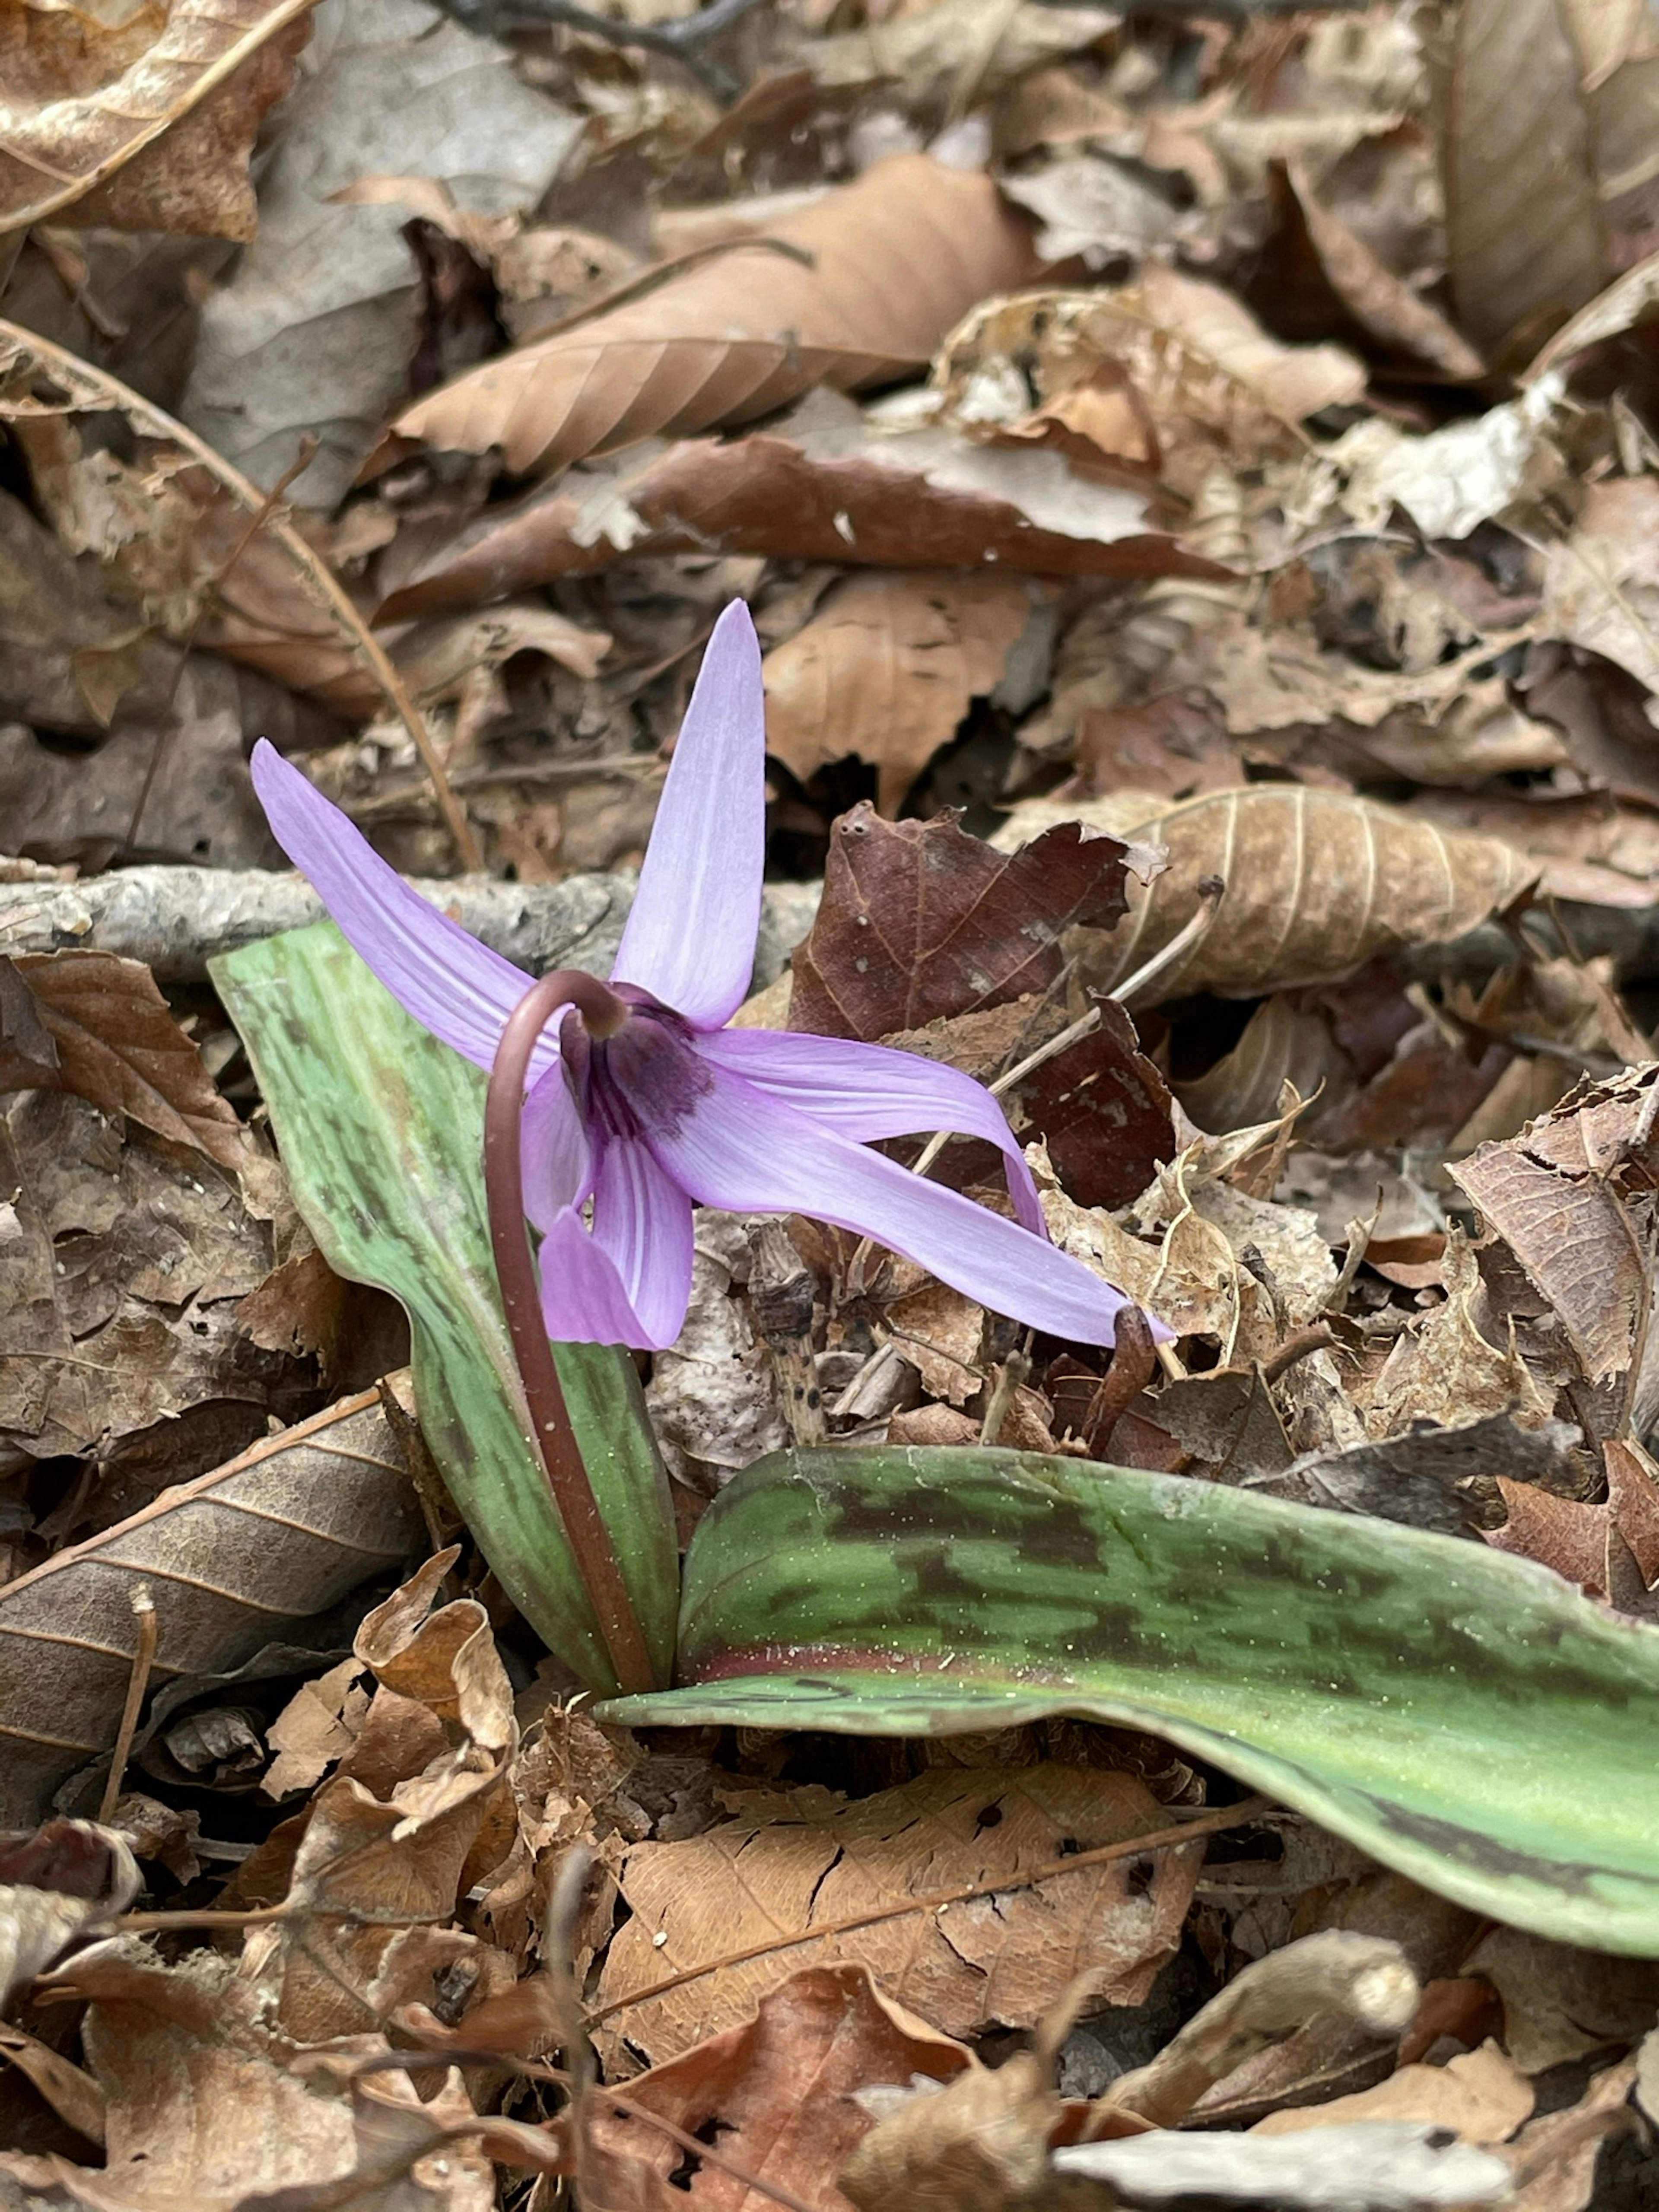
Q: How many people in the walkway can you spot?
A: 0